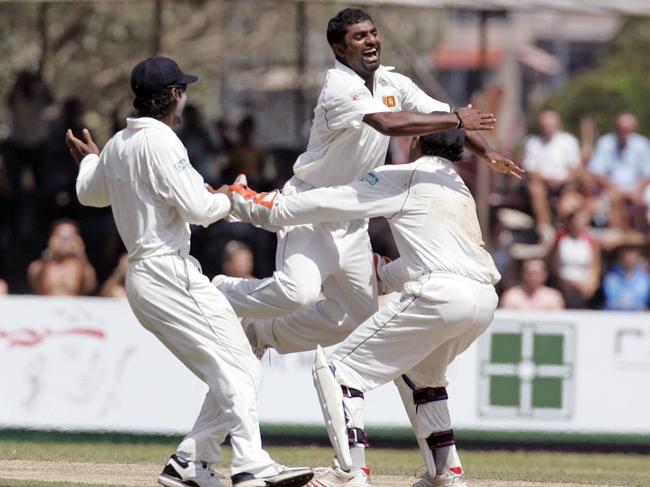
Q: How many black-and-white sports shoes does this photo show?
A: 2